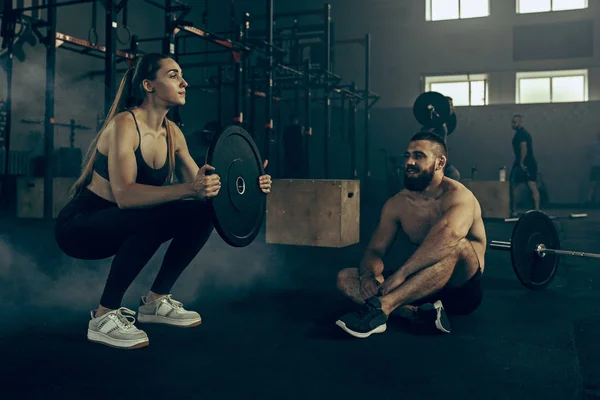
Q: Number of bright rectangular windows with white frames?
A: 4